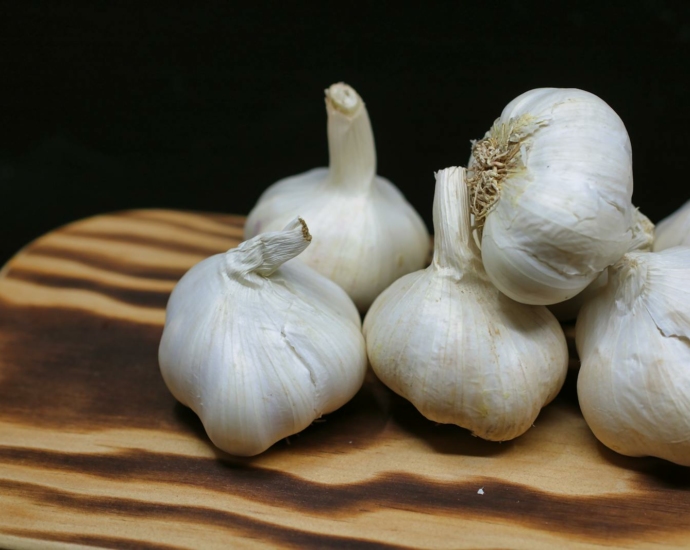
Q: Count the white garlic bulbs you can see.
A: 6